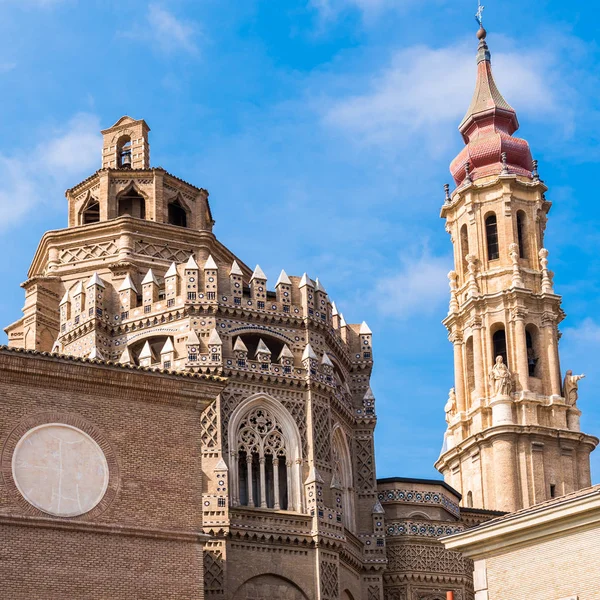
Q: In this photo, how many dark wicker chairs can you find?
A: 0